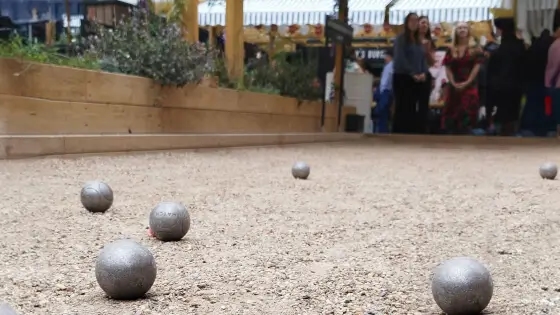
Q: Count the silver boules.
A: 6